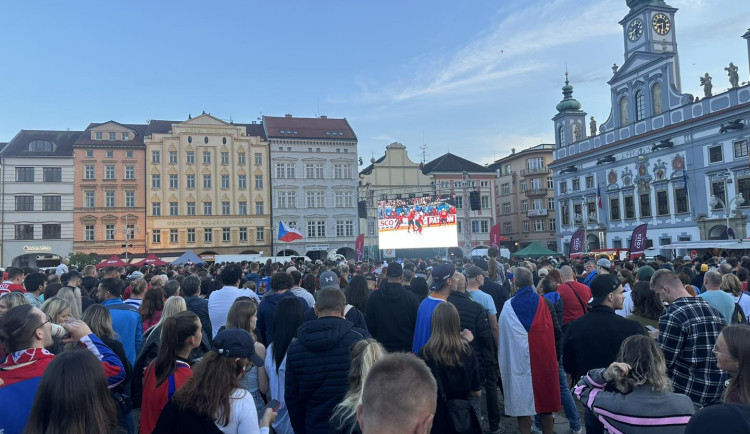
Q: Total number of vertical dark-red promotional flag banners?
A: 4